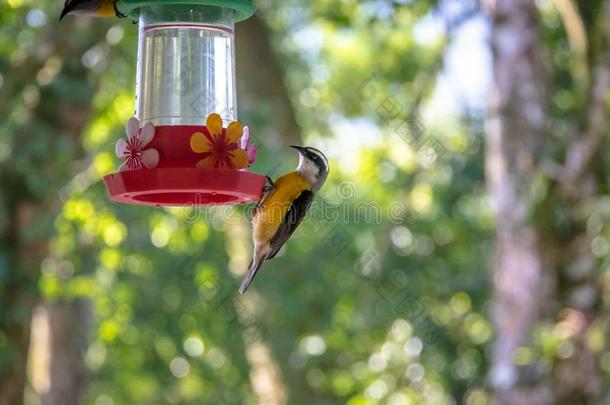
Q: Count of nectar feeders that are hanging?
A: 1